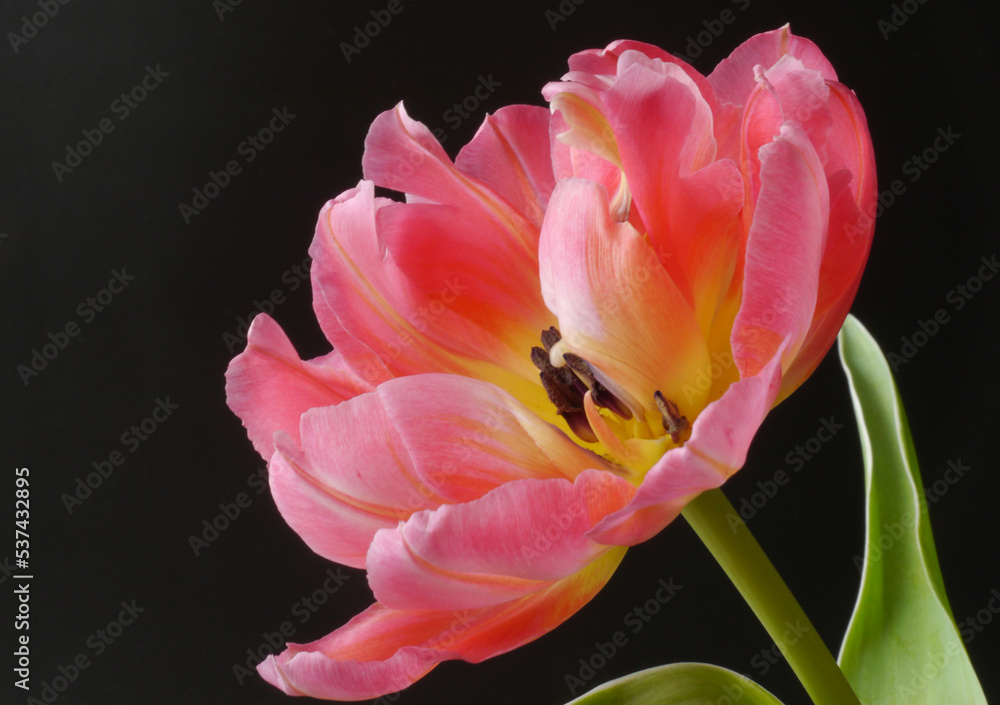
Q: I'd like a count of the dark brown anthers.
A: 5